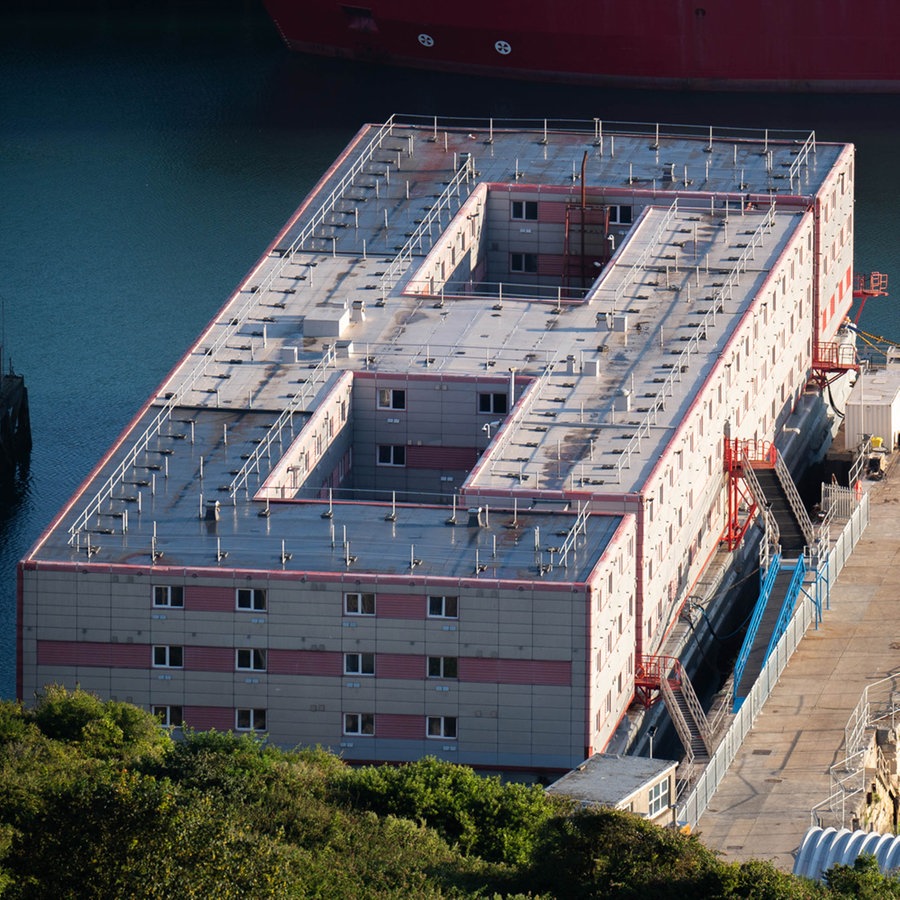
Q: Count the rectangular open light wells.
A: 2